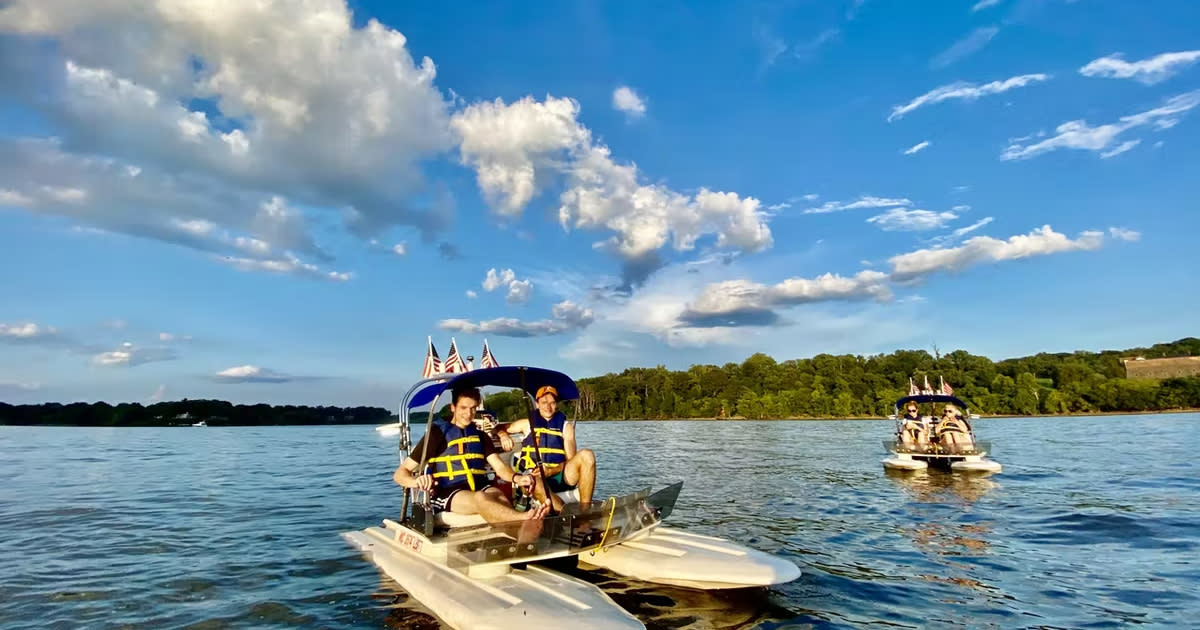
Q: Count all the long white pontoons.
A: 4